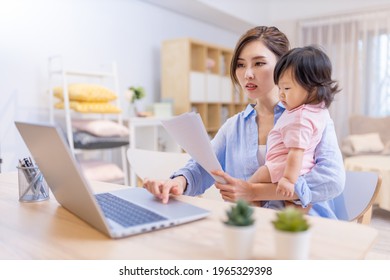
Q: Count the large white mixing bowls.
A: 0